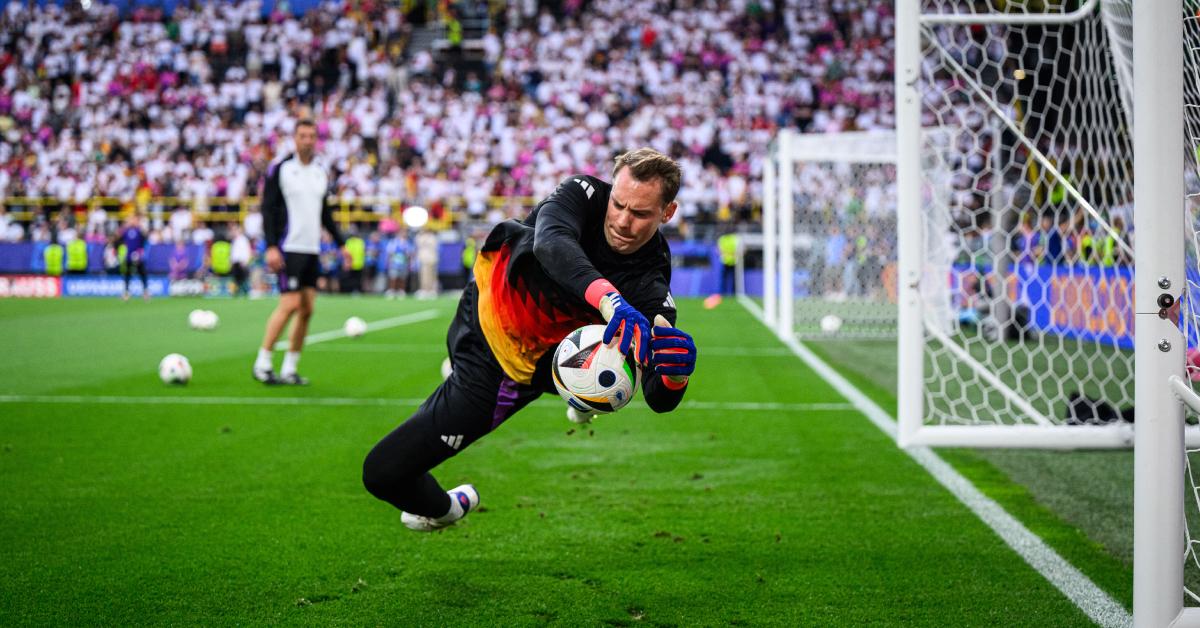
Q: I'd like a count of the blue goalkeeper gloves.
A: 2